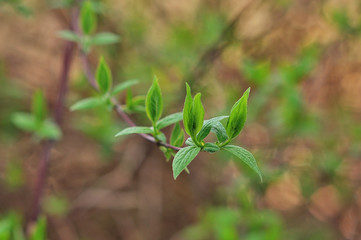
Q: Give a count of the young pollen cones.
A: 0